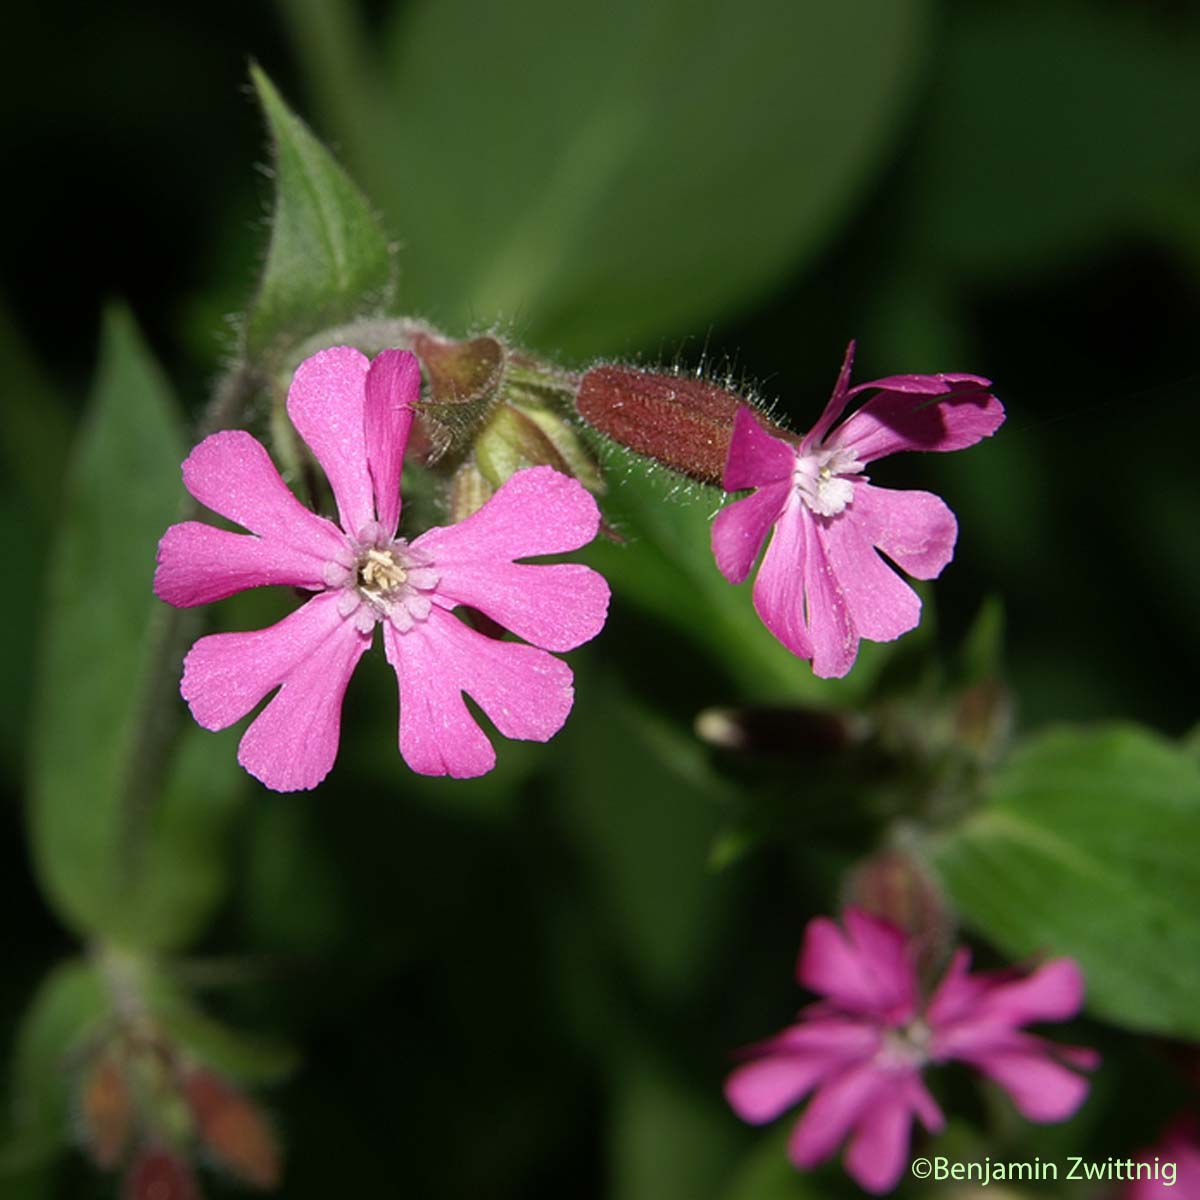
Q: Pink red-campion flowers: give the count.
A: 3